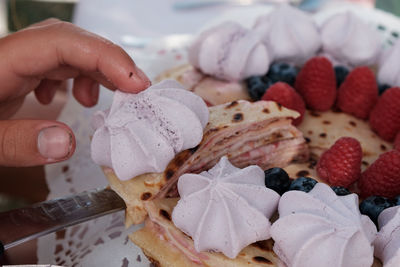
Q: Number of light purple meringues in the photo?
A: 8